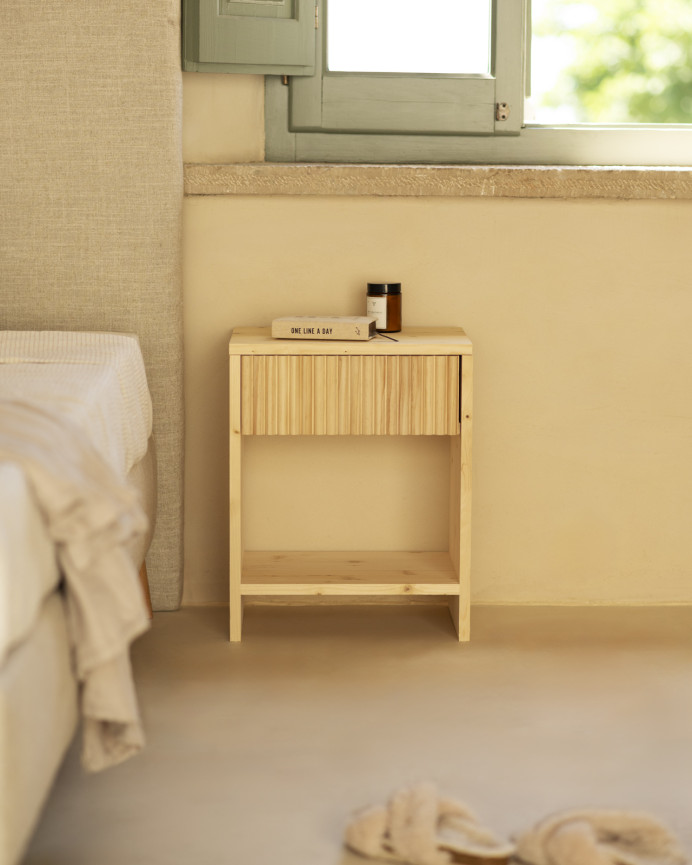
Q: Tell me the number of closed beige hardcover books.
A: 1